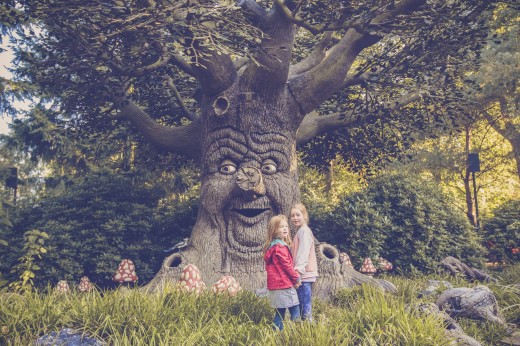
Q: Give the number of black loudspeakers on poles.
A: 2